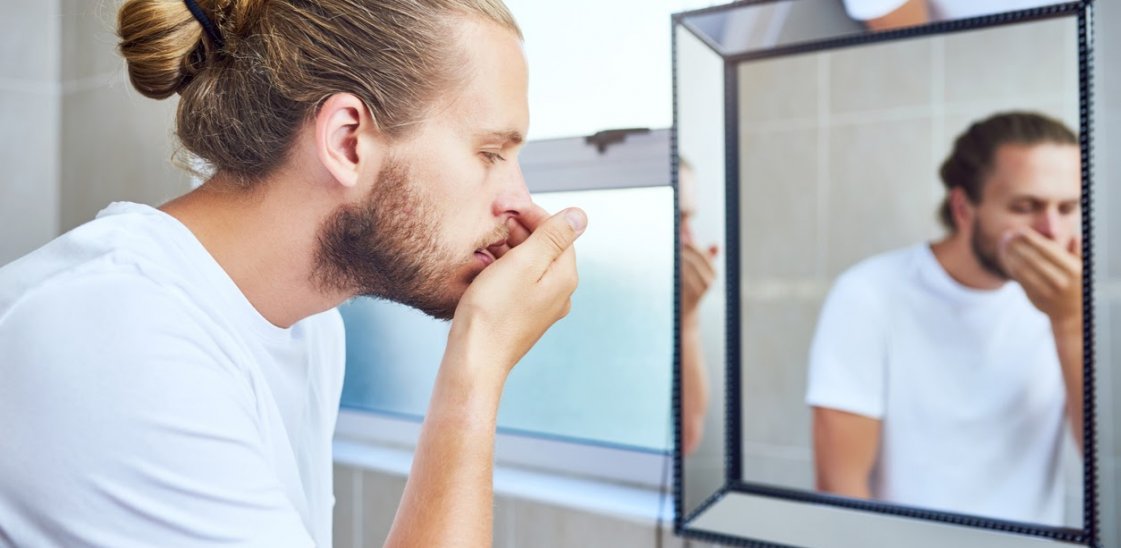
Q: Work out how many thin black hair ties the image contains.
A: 1